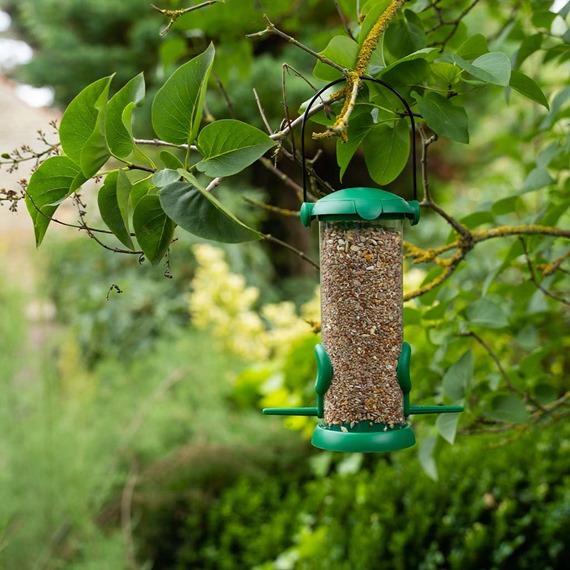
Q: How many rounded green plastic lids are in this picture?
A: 1